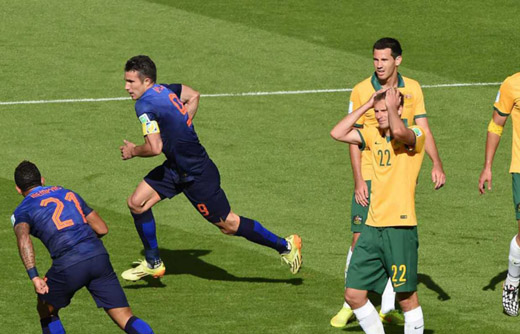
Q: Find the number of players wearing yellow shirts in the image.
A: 3